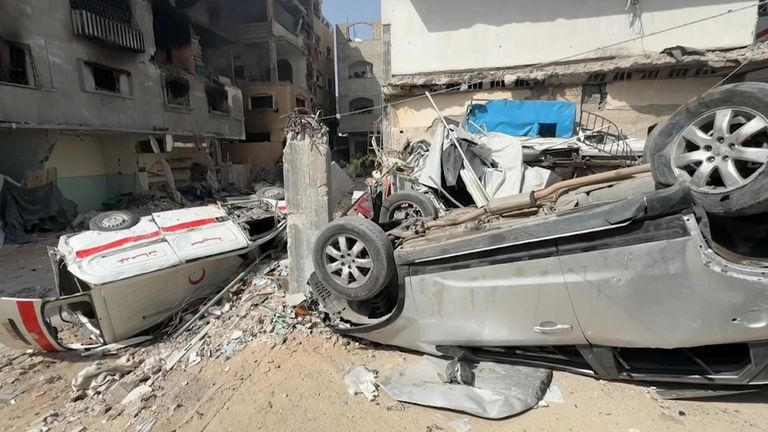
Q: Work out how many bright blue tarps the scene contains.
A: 1